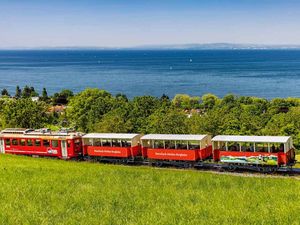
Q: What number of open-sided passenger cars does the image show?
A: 3